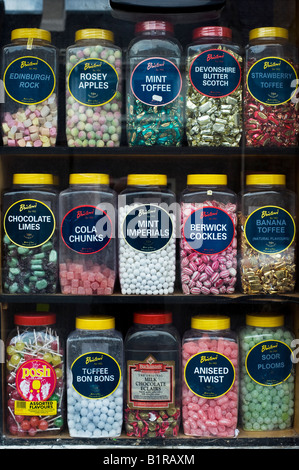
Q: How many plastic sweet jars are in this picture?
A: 15